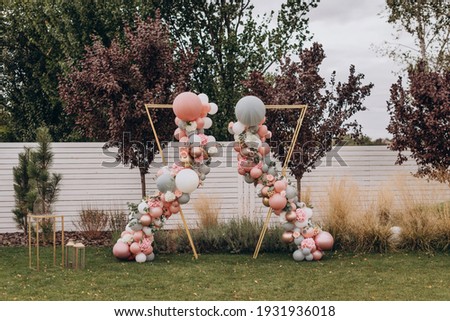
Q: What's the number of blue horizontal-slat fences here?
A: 0